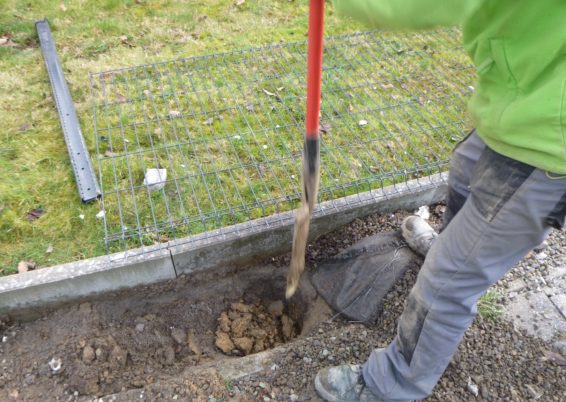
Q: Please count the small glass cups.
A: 0